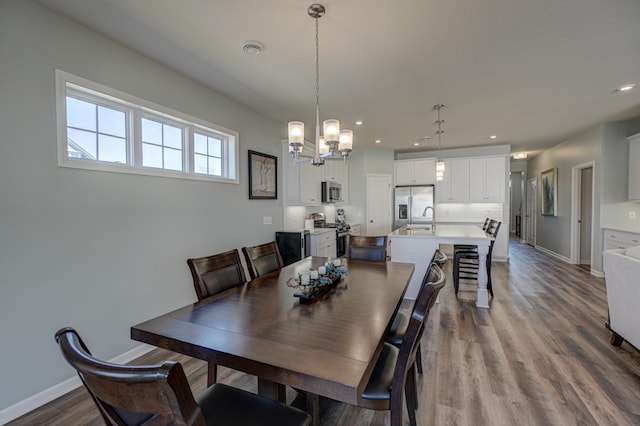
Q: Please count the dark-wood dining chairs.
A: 6